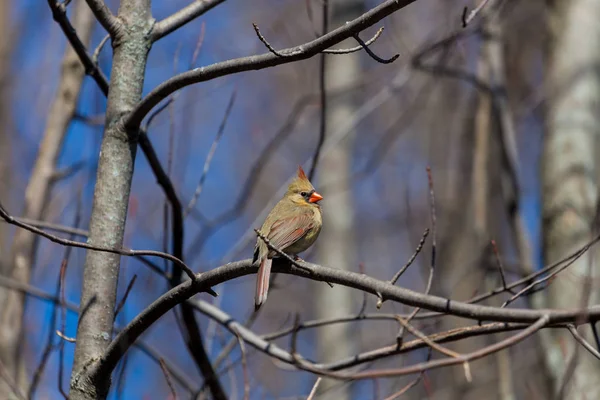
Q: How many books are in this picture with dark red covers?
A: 0